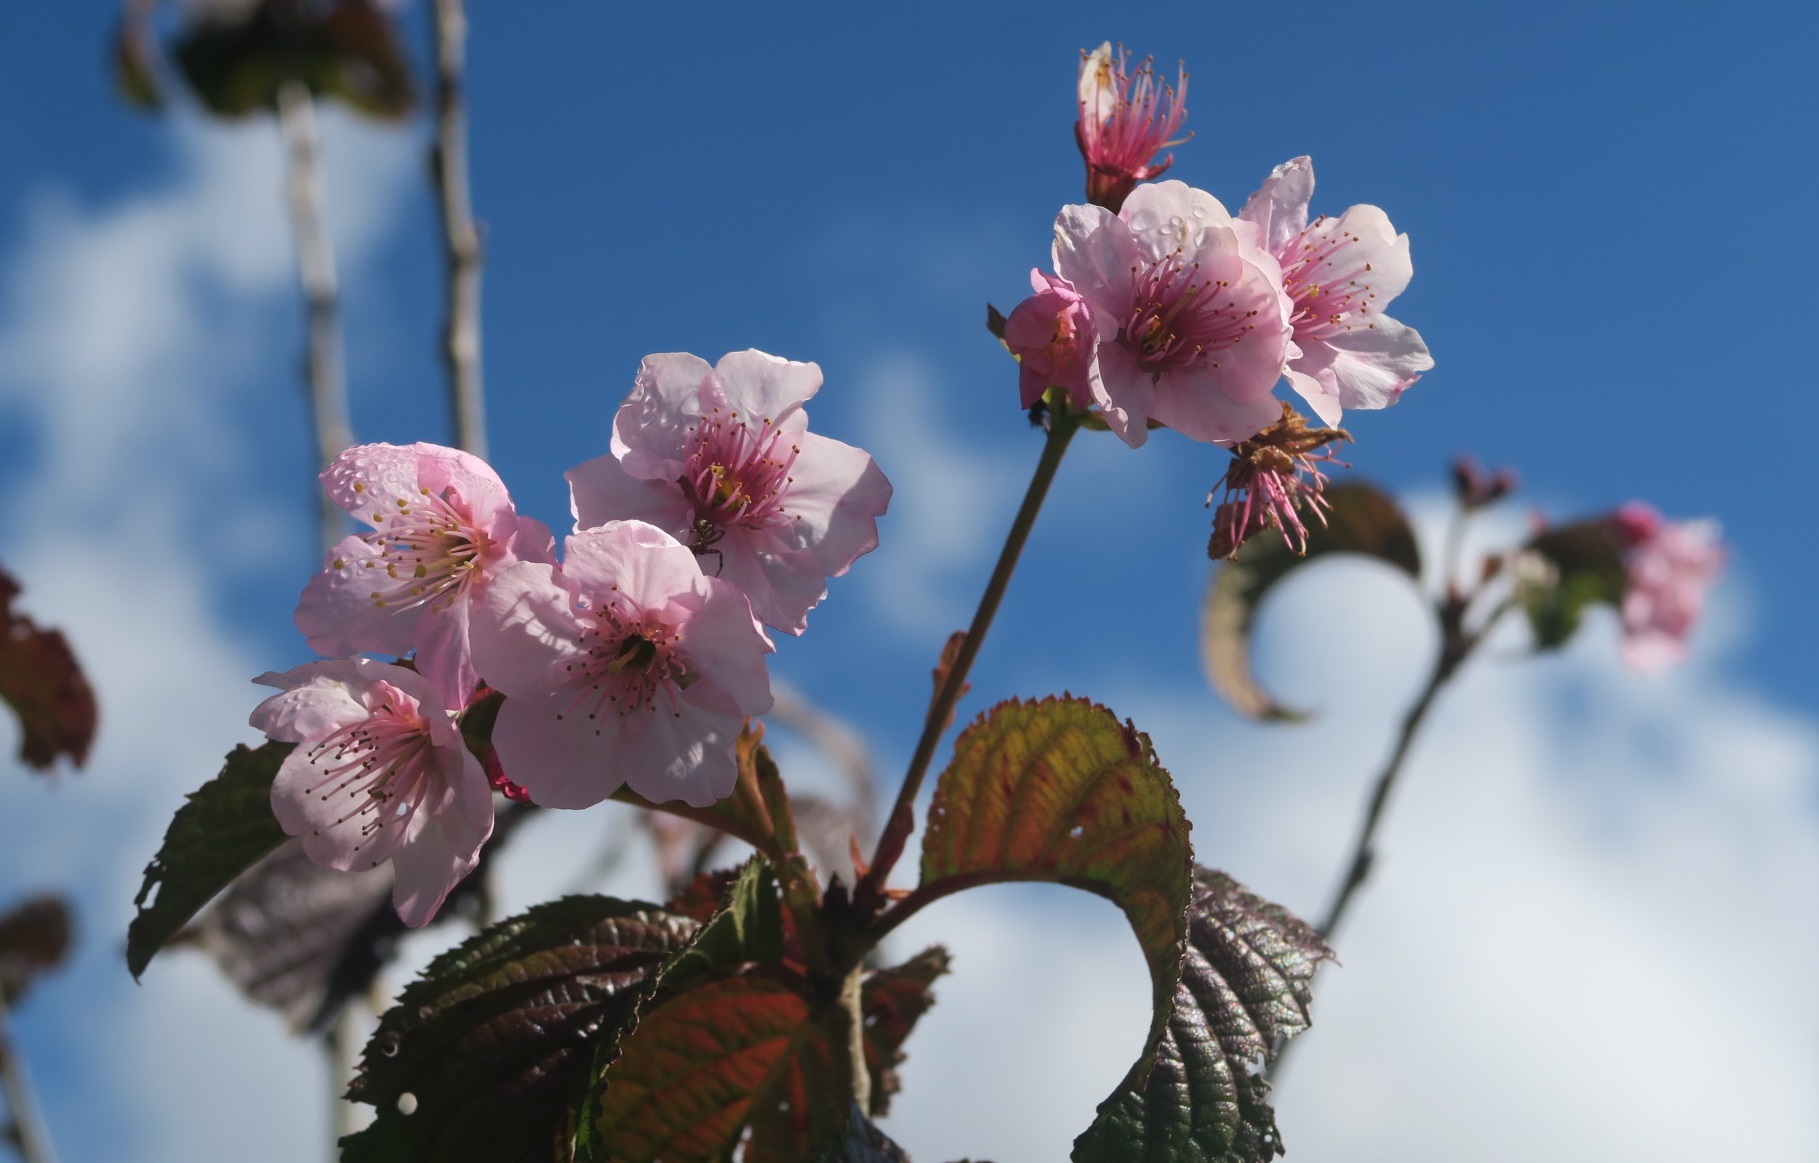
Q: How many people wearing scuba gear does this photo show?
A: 0